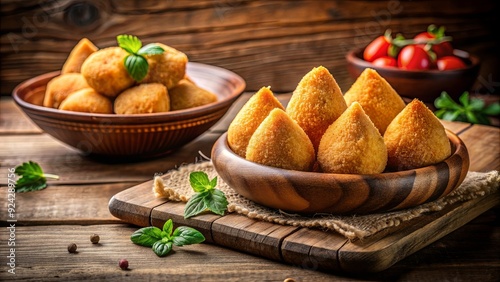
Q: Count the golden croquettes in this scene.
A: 13